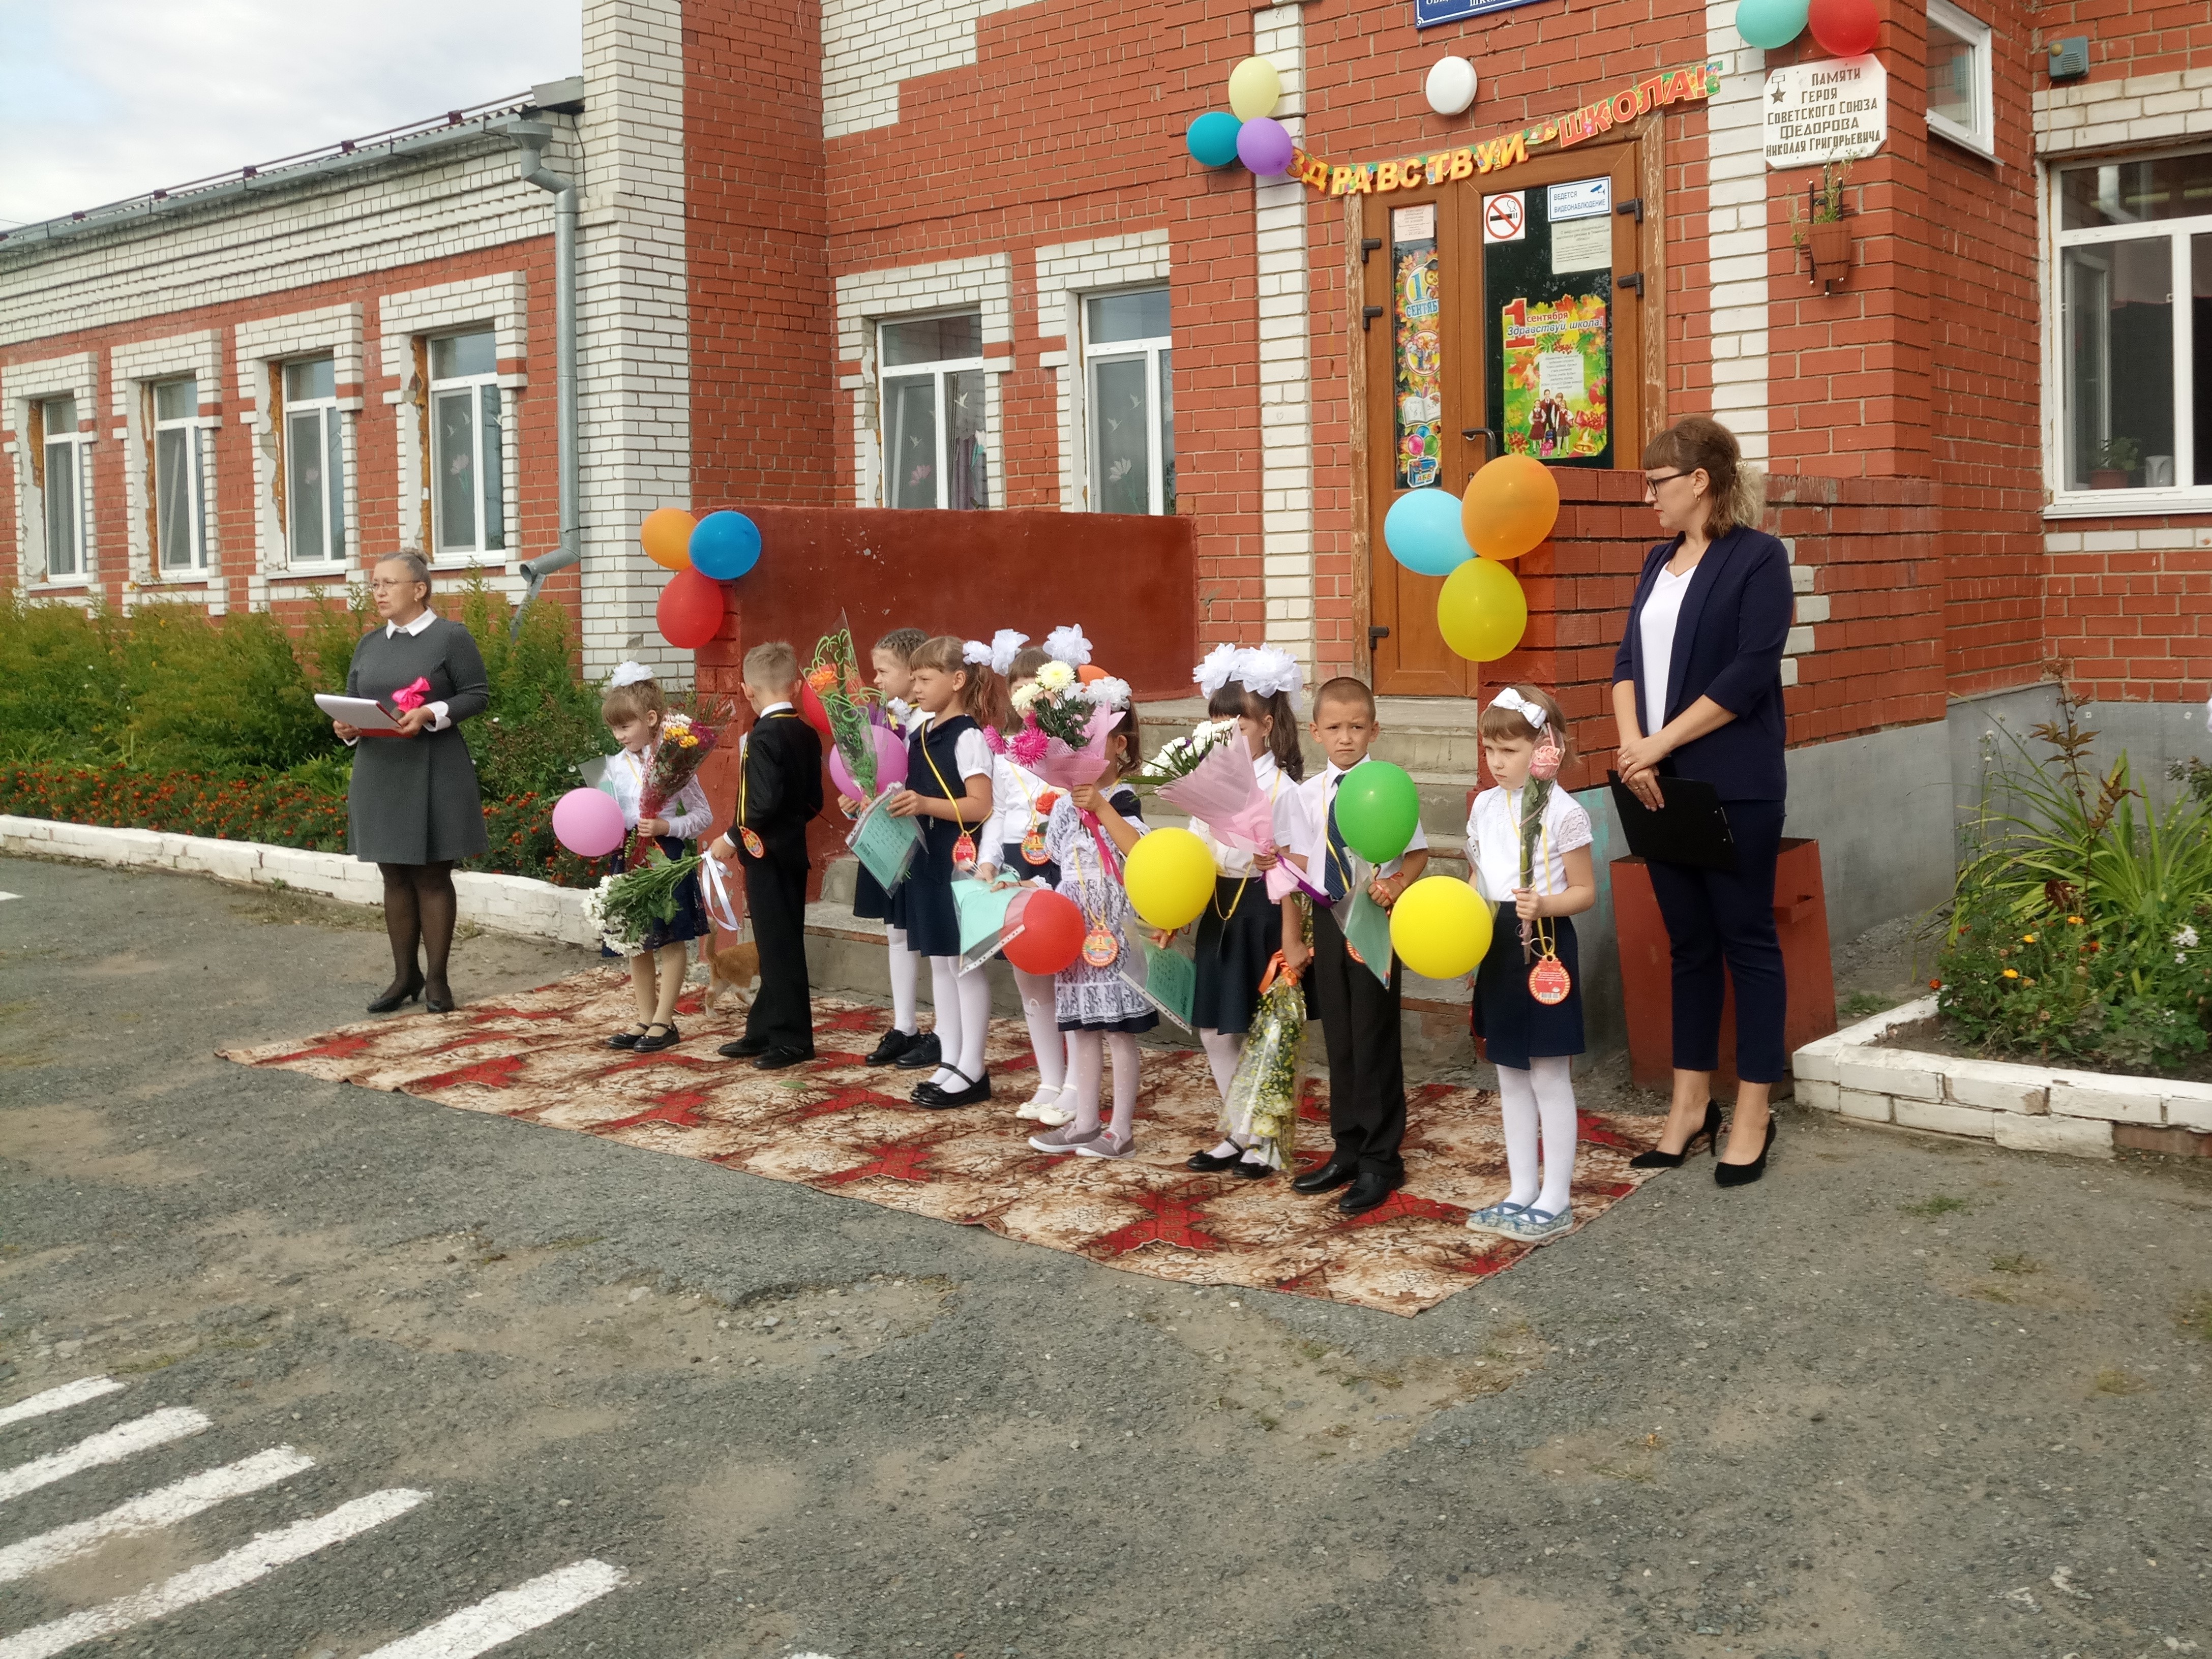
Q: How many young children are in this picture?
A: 9